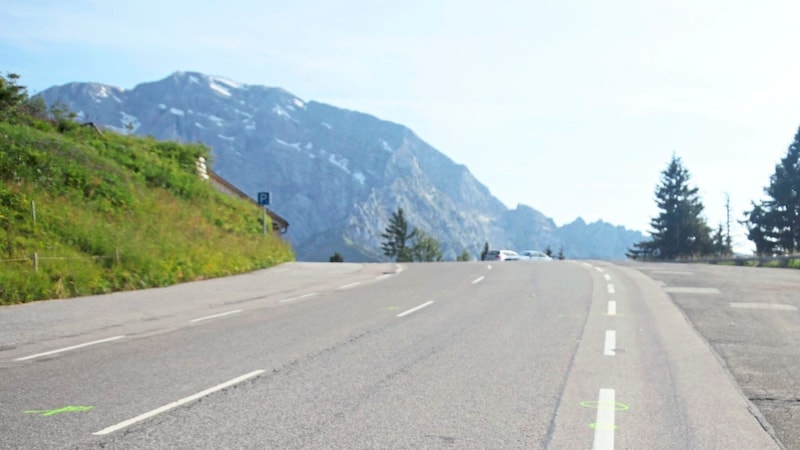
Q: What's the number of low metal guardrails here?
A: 1